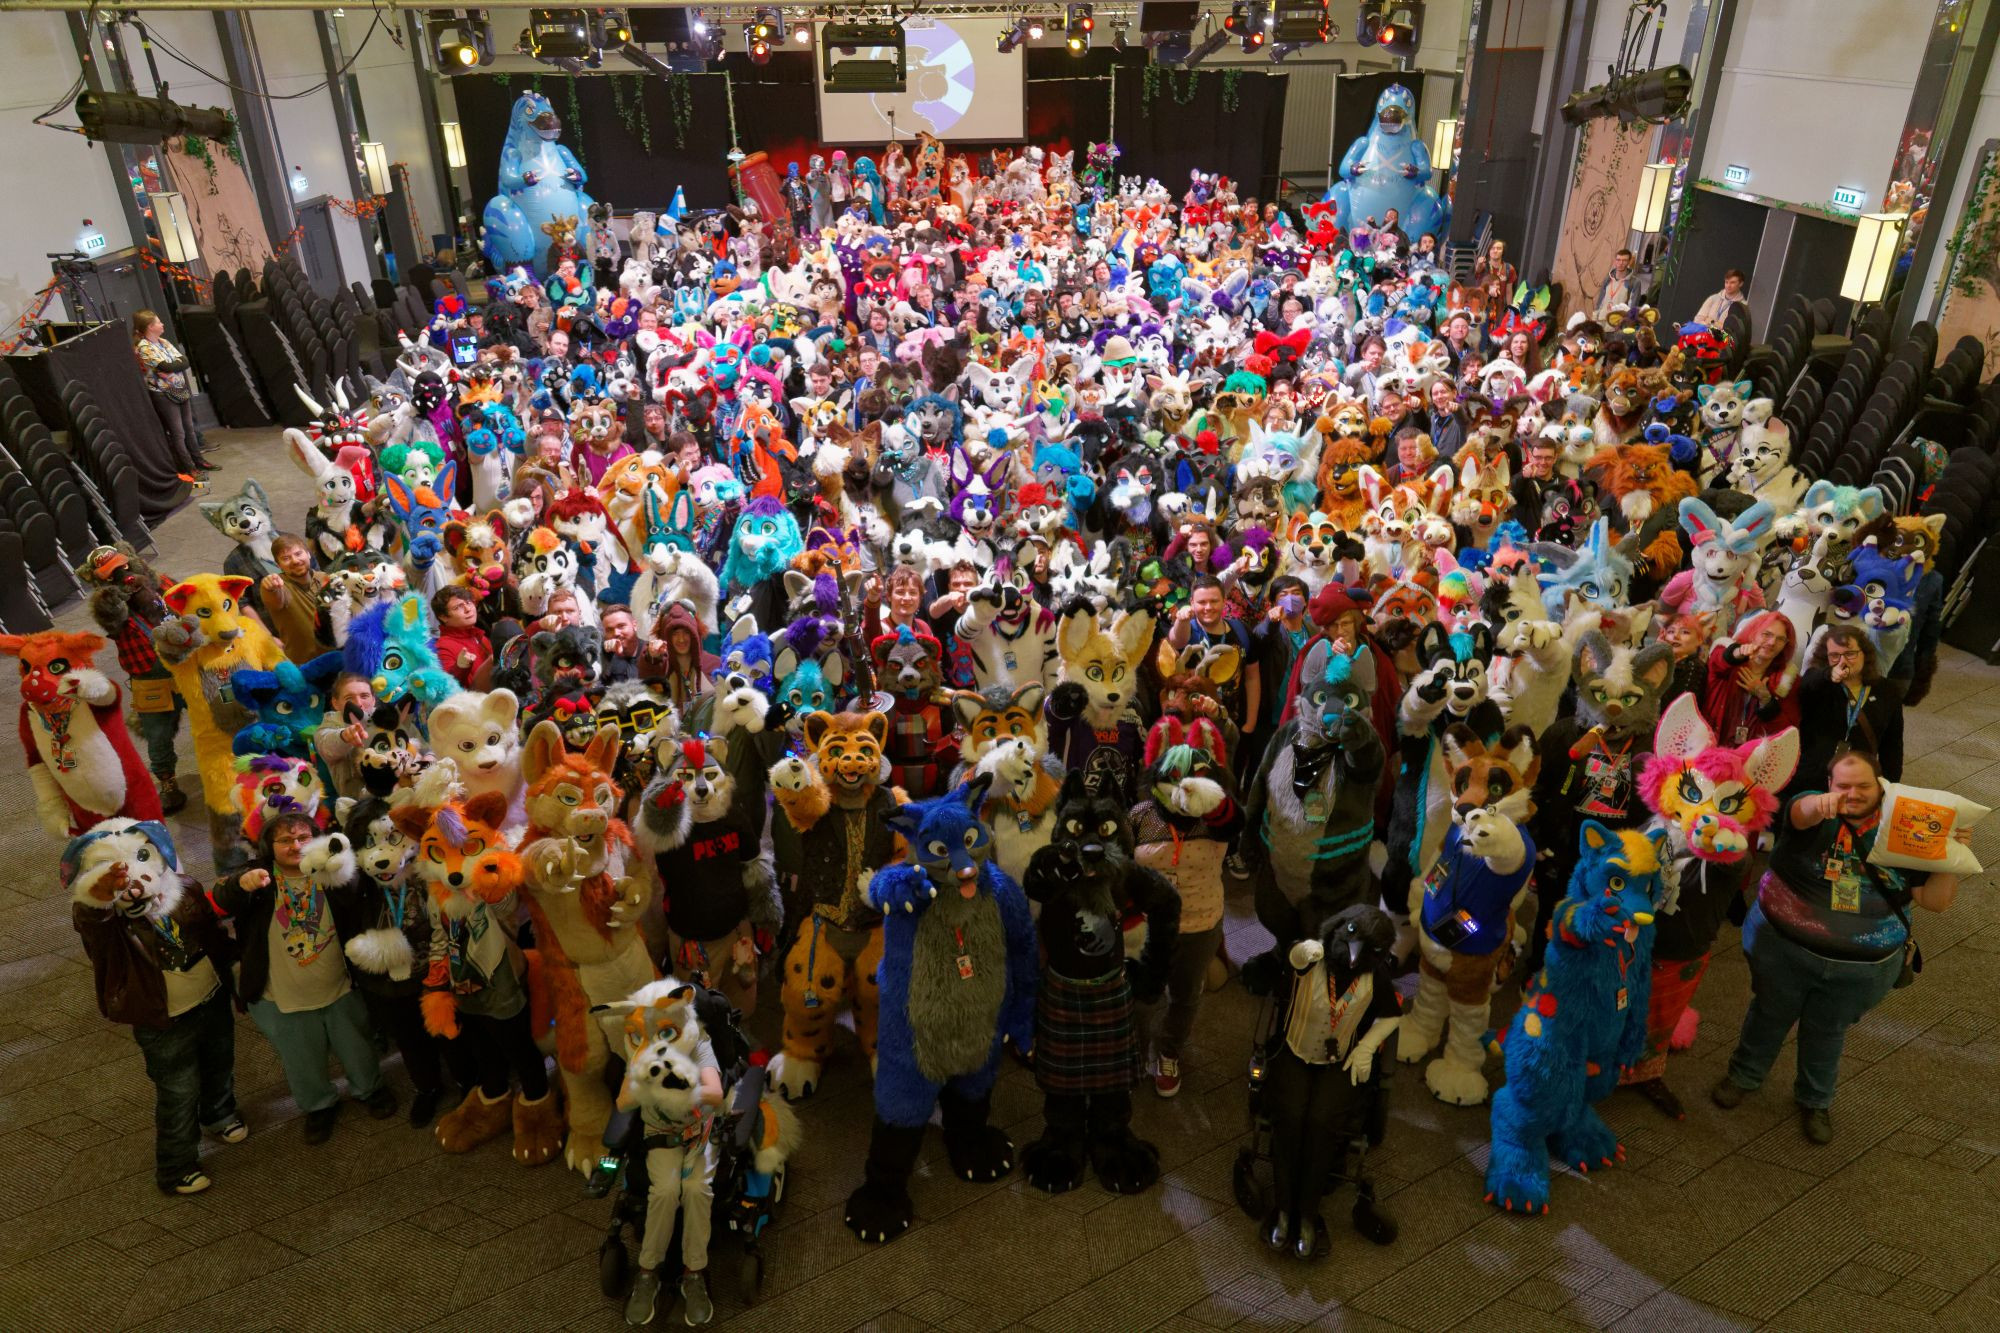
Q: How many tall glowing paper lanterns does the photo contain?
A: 6